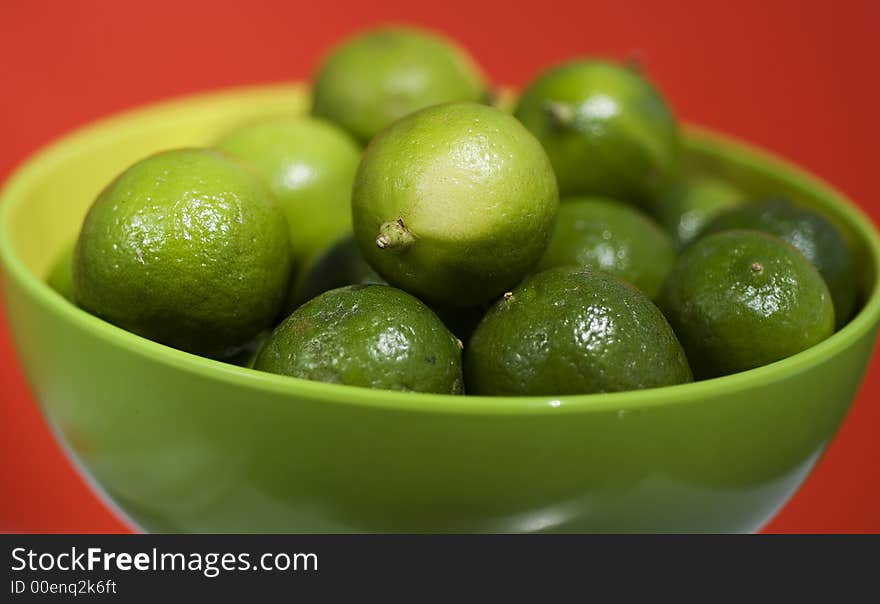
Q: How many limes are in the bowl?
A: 13